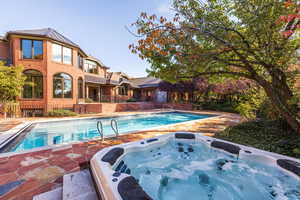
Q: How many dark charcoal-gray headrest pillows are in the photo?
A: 5